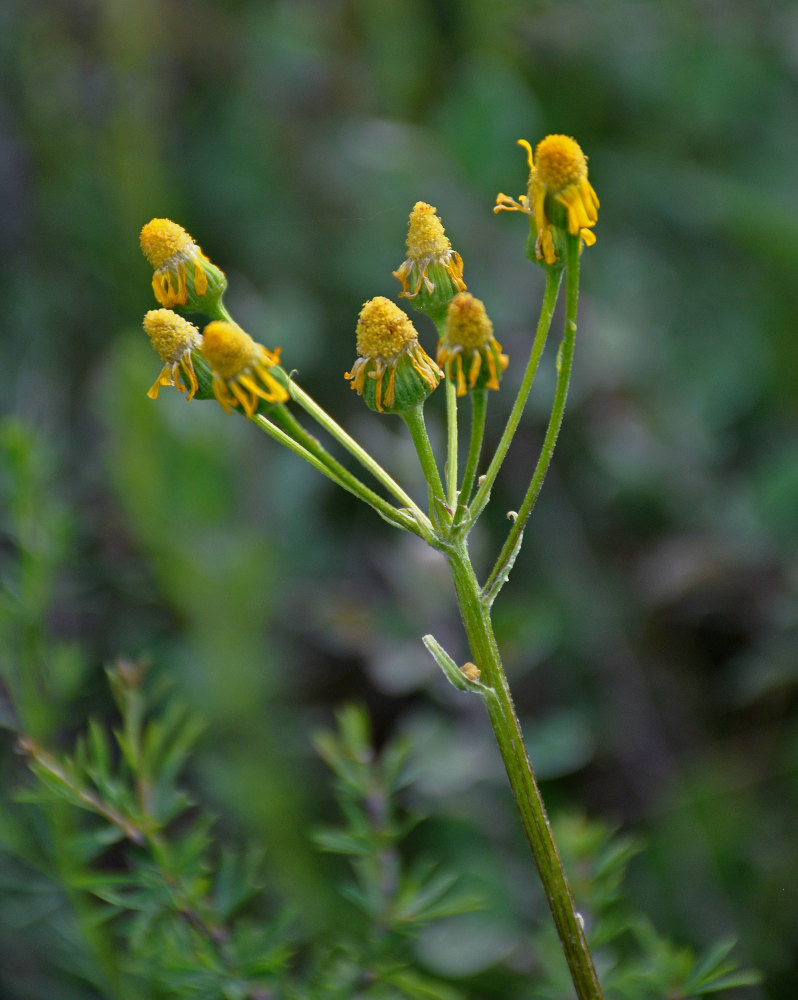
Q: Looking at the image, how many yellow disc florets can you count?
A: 7